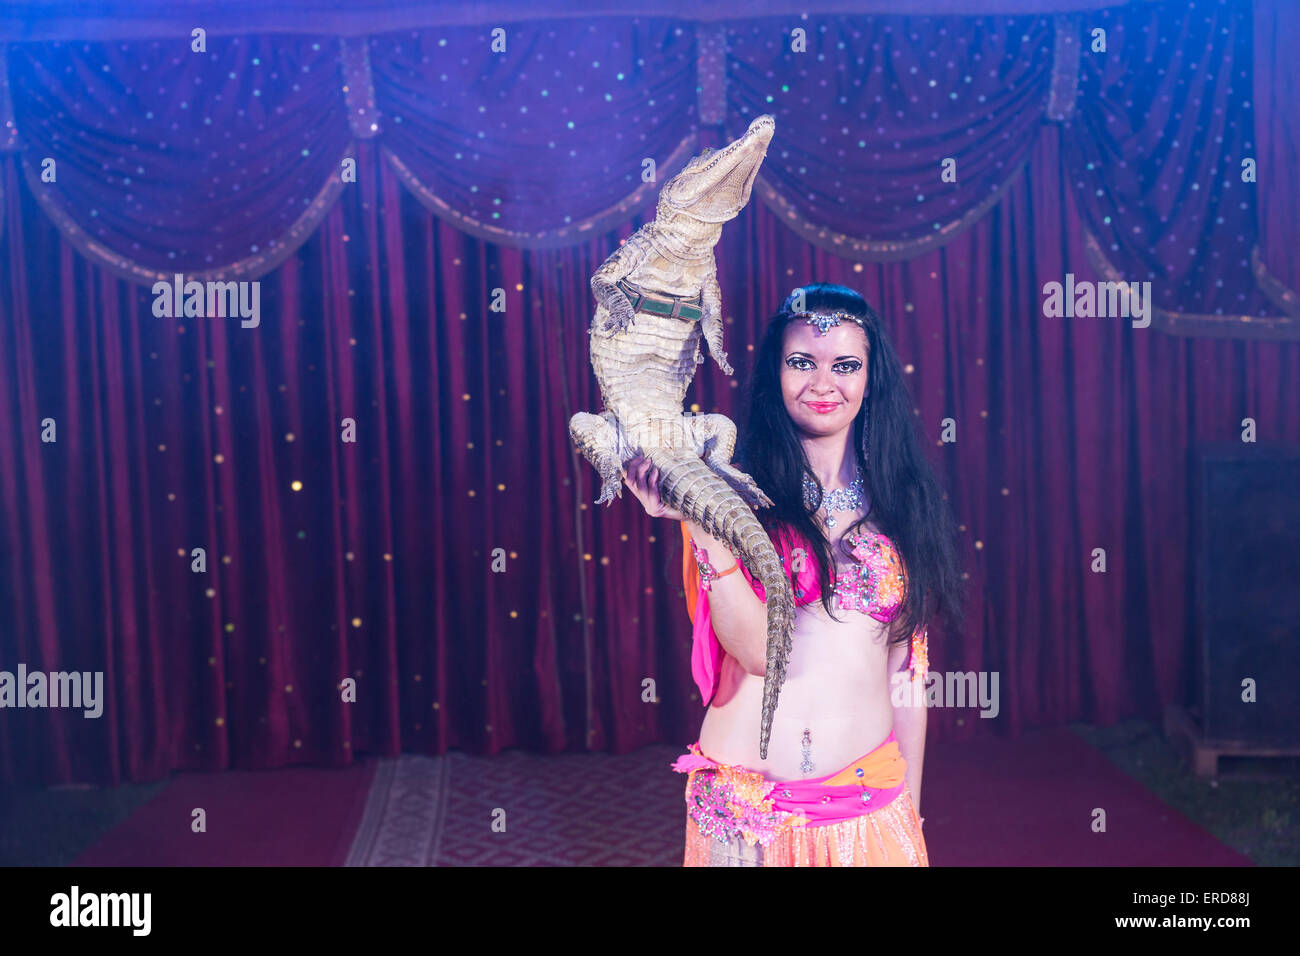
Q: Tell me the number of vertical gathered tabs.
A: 4